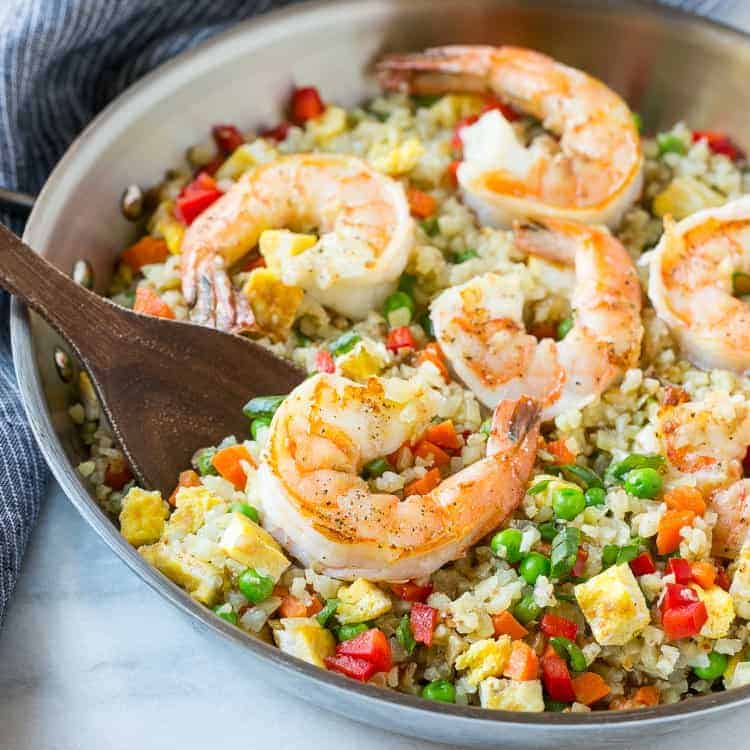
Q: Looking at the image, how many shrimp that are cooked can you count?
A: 6